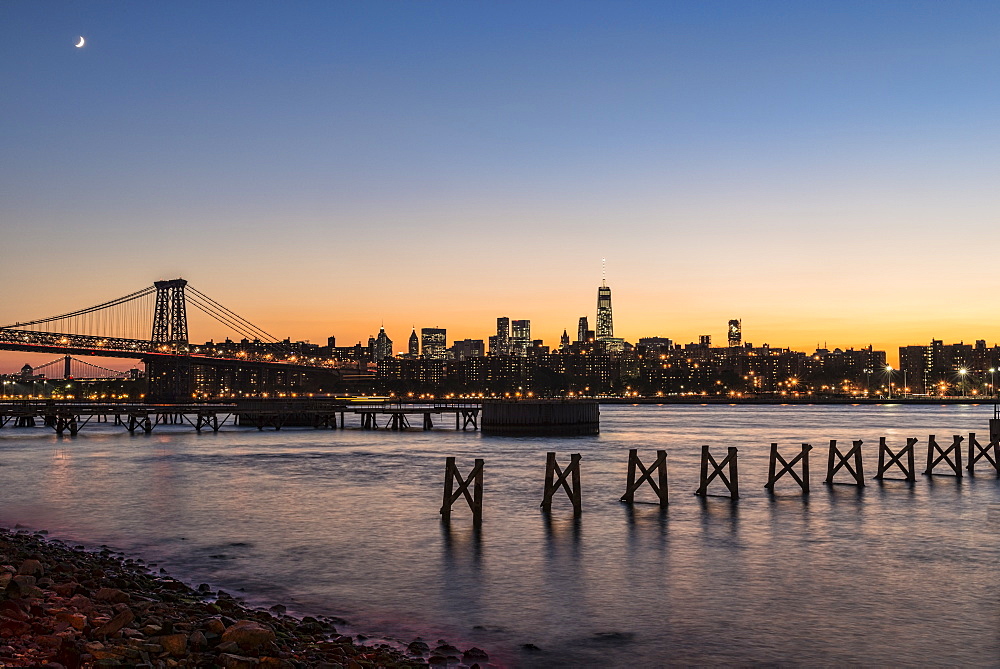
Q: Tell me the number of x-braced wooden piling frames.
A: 9